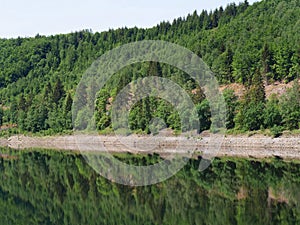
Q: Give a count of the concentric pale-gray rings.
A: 2